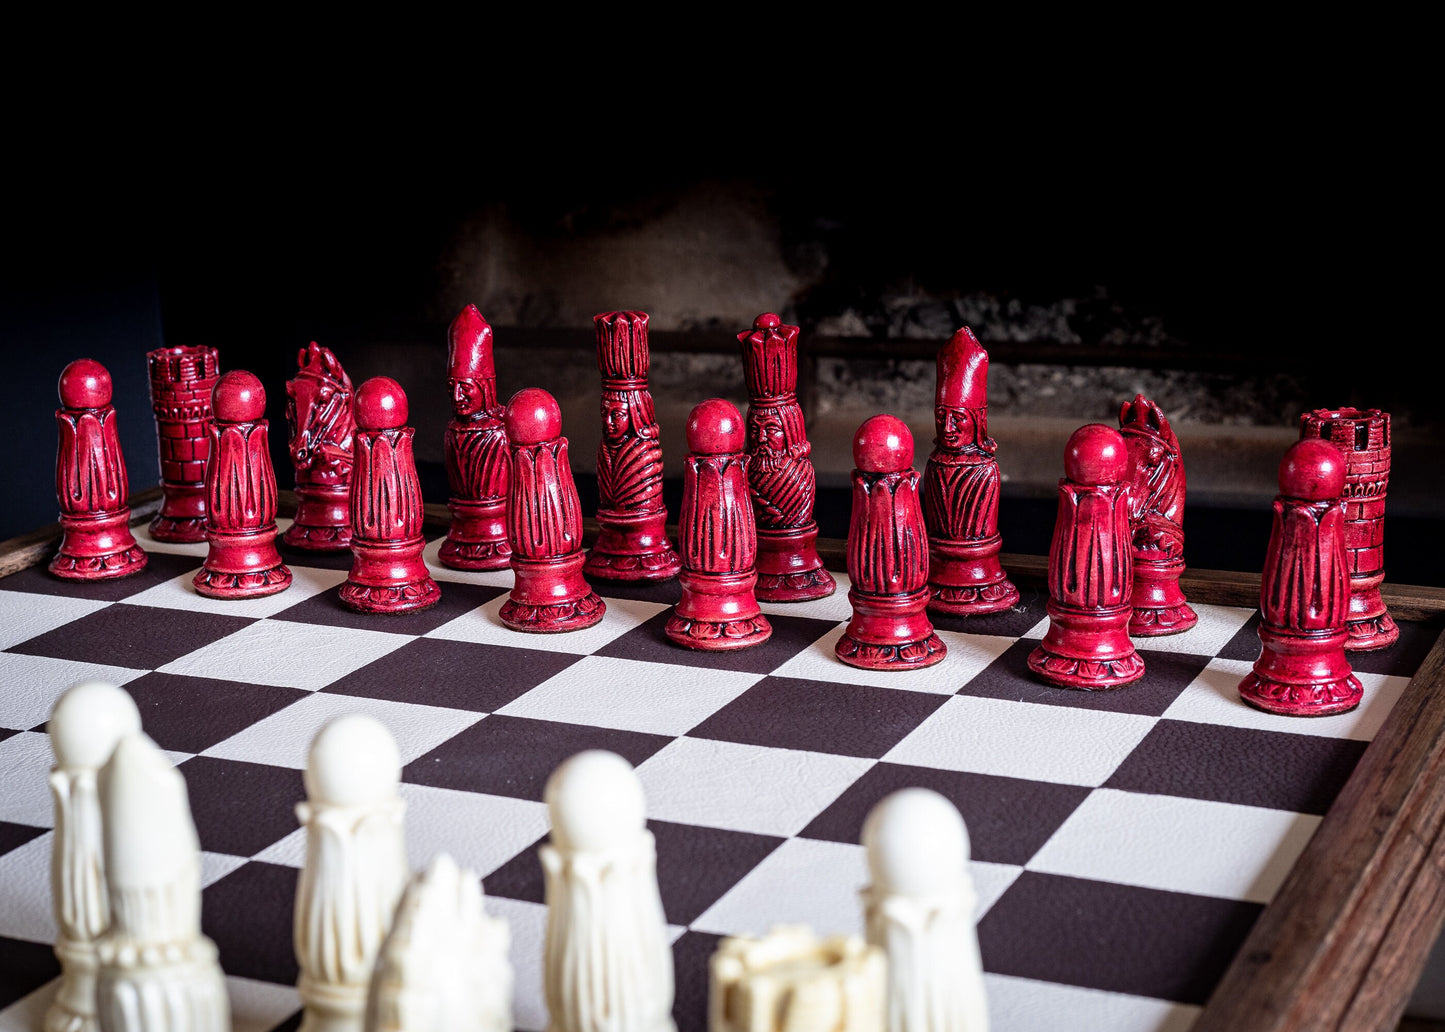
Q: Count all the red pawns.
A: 8